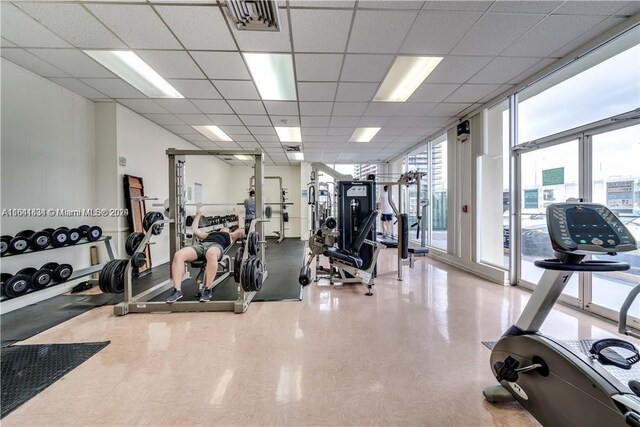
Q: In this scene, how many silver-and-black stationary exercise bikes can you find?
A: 1